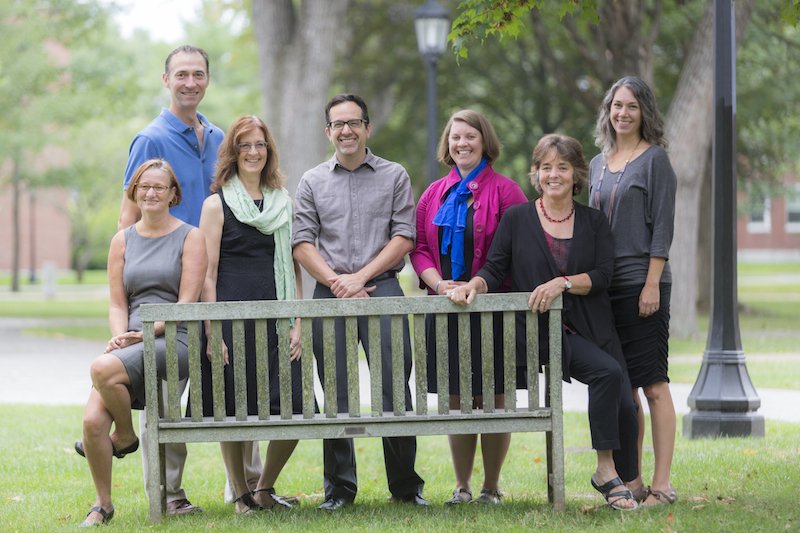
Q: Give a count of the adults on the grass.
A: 7